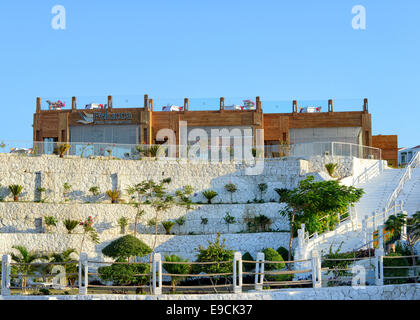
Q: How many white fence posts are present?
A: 7